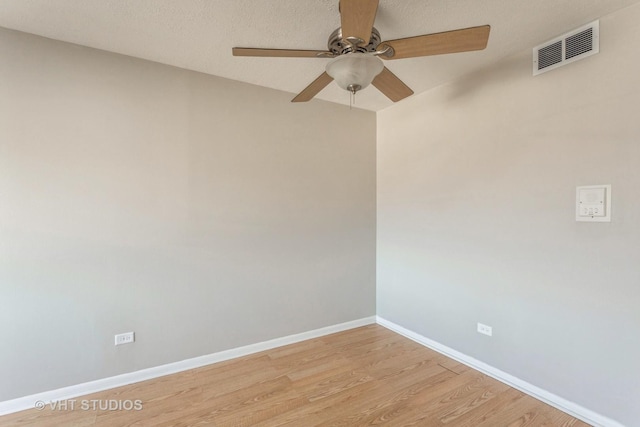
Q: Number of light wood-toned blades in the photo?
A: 5